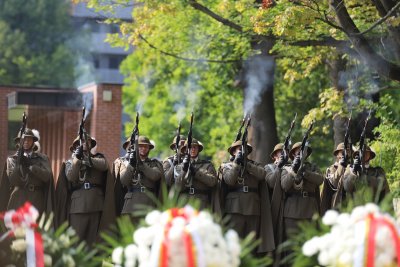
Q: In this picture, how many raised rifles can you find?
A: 11